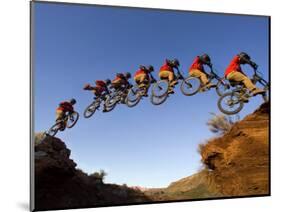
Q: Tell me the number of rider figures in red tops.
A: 7